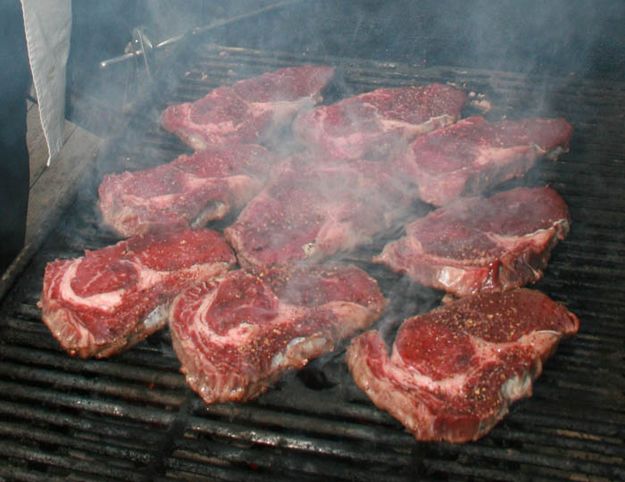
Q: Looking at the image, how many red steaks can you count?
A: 9